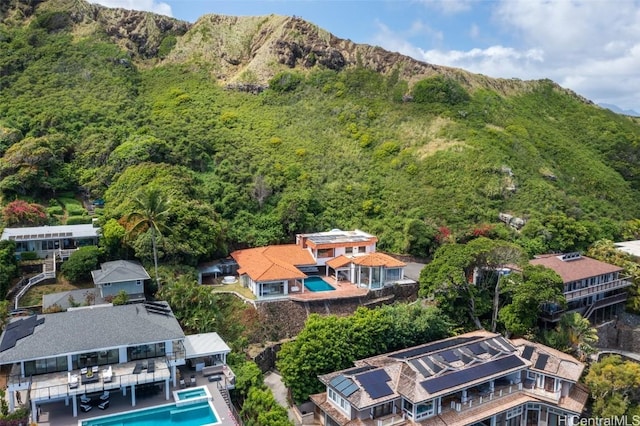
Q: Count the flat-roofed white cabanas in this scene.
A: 1